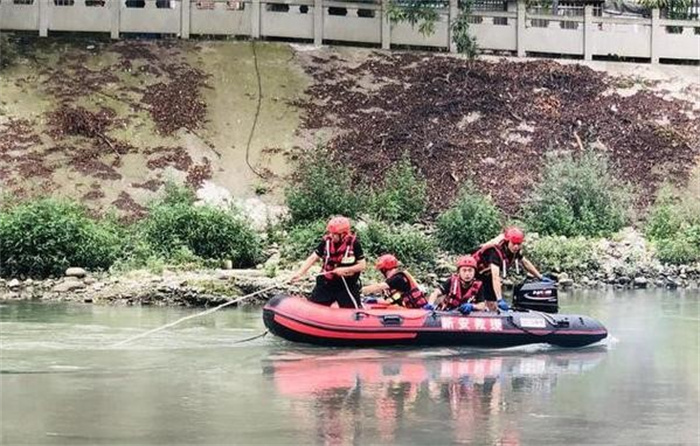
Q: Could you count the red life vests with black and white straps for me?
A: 4